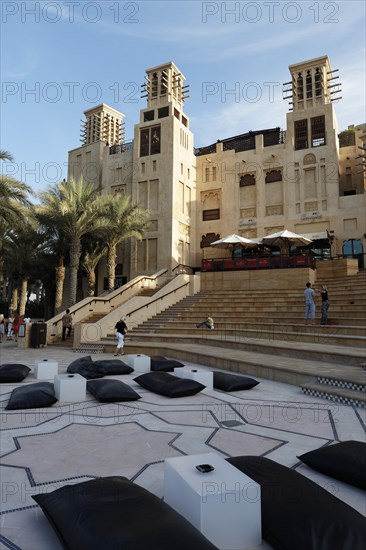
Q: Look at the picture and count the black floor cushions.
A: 11